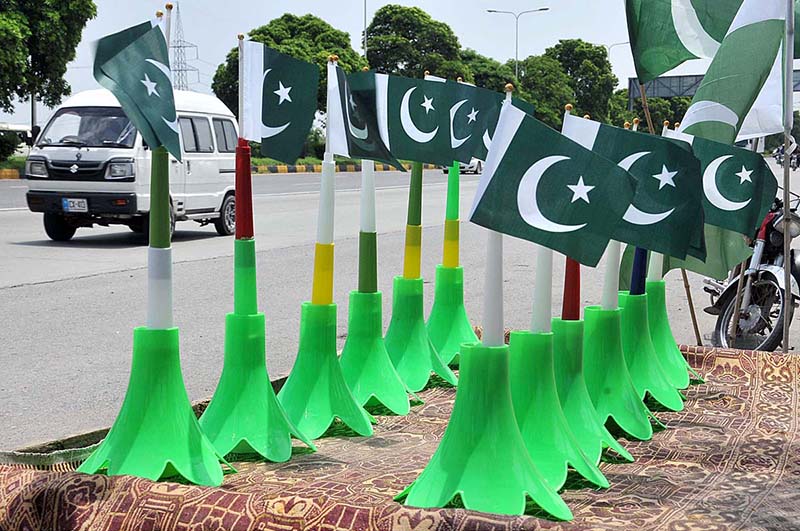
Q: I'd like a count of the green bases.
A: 12